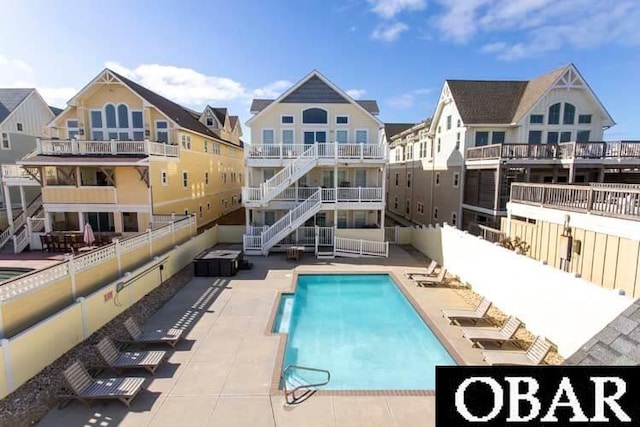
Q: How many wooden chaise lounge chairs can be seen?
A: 8